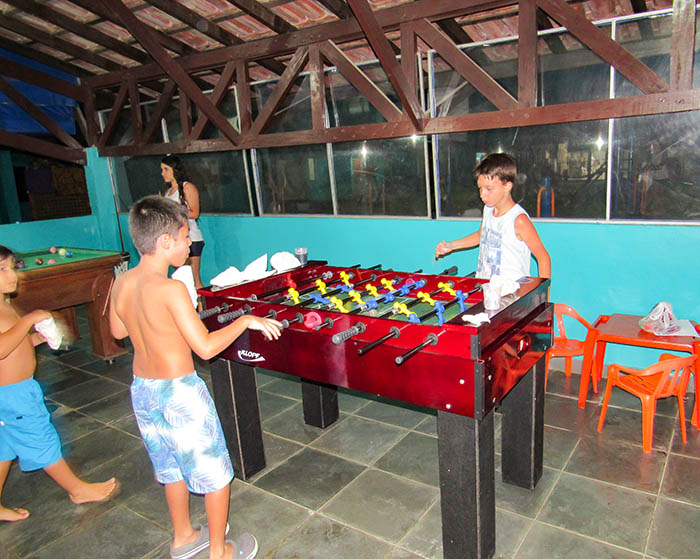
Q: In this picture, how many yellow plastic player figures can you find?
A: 10